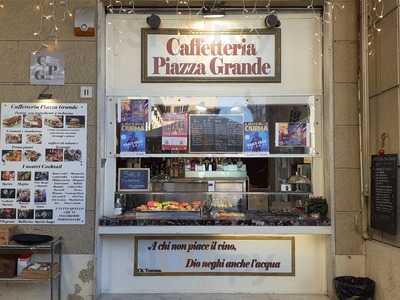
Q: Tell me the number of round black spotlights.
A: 2